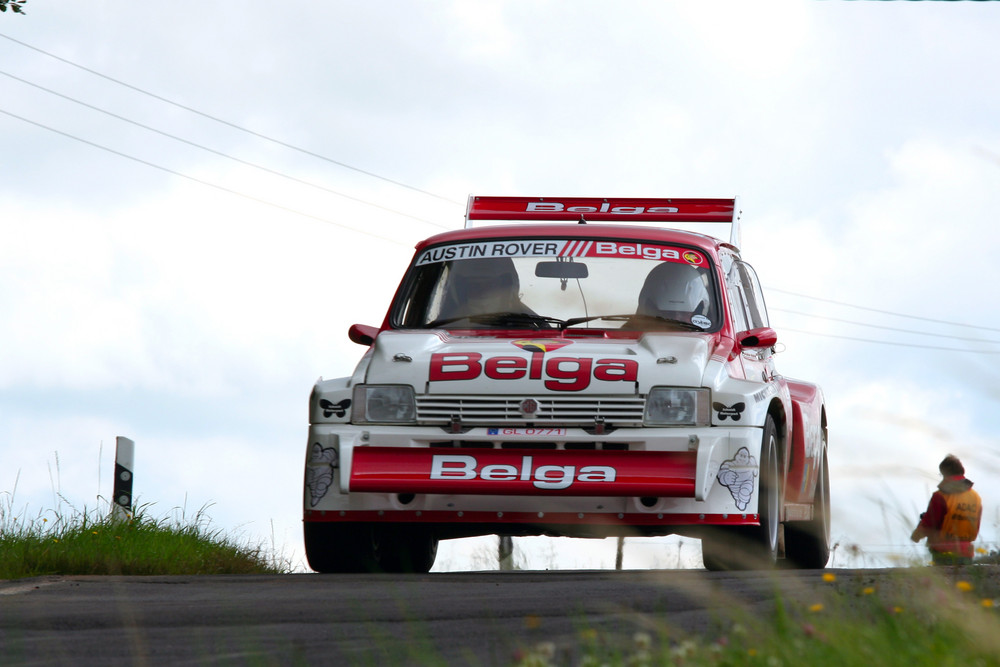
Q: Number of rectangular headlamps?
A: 2